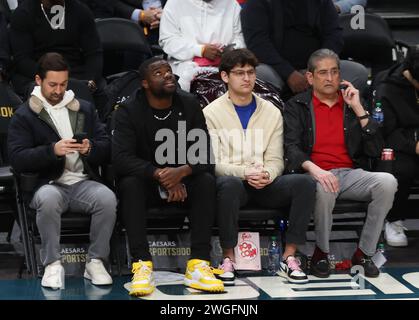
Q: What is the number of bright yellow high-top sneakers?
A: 2